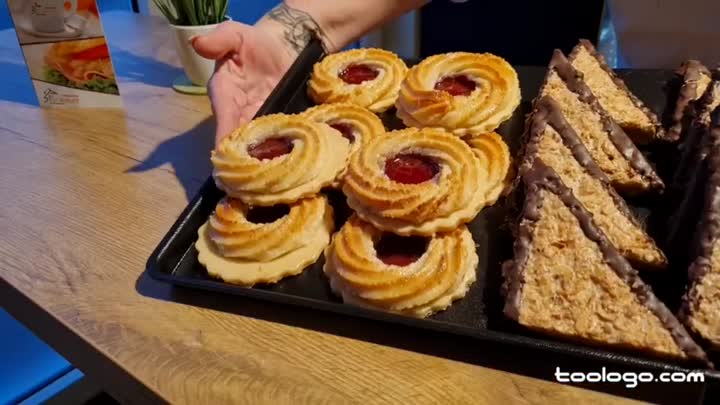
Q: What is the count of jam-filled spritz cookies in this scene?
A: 8